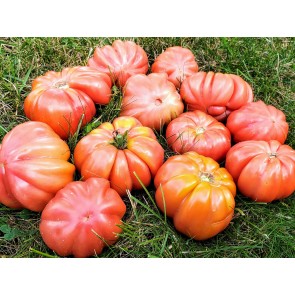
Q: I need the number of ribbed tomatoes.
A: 12